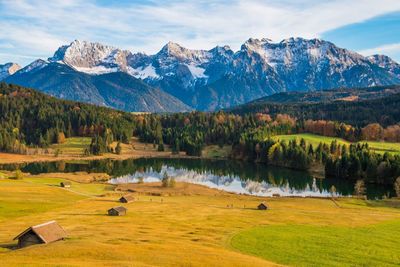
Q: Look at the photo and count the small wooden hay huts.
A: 5